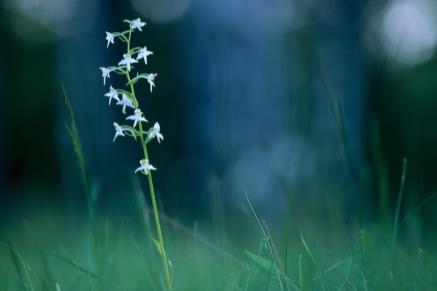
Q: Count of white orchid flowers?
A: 12